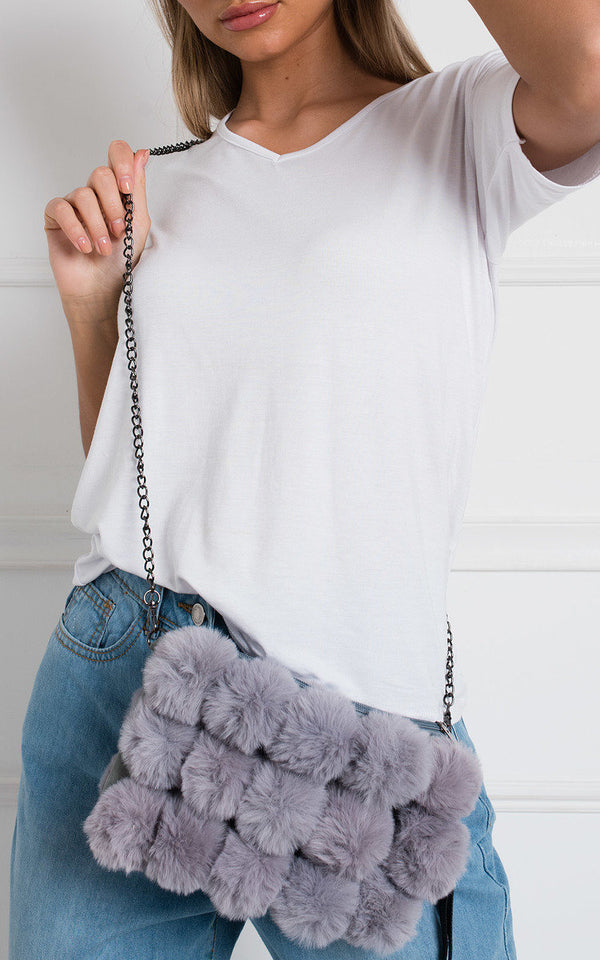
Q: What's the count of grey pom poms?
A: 15